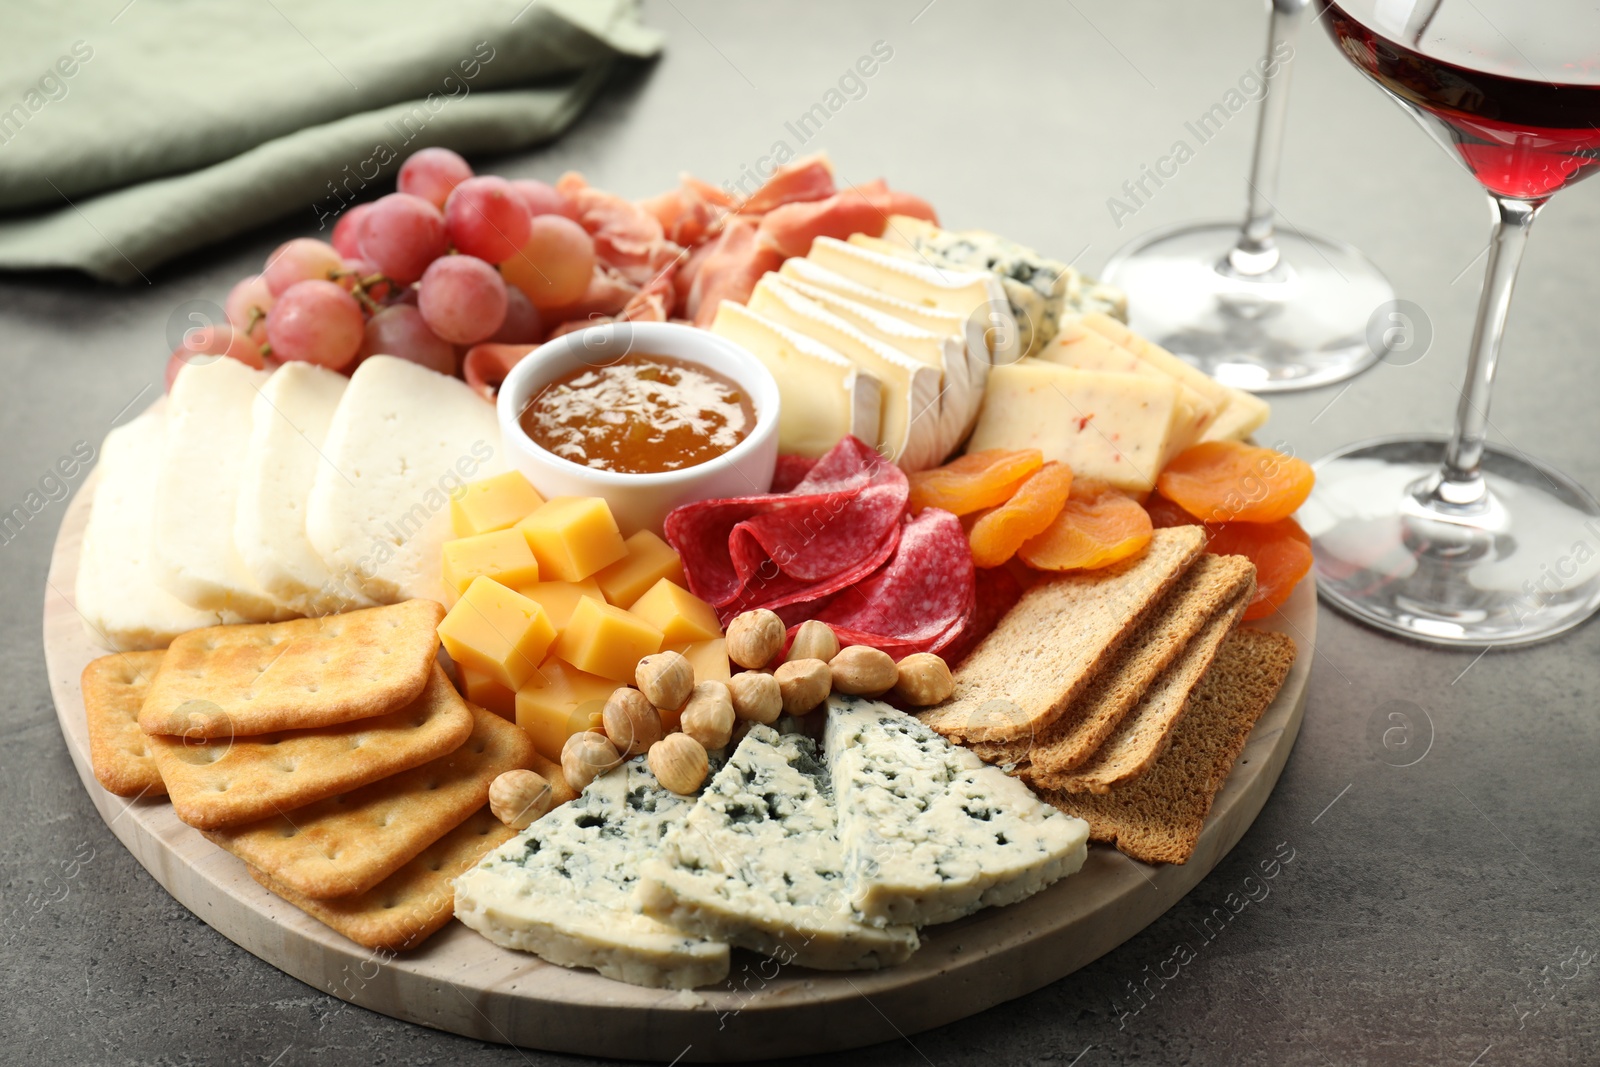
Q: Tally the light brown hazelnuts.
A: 12